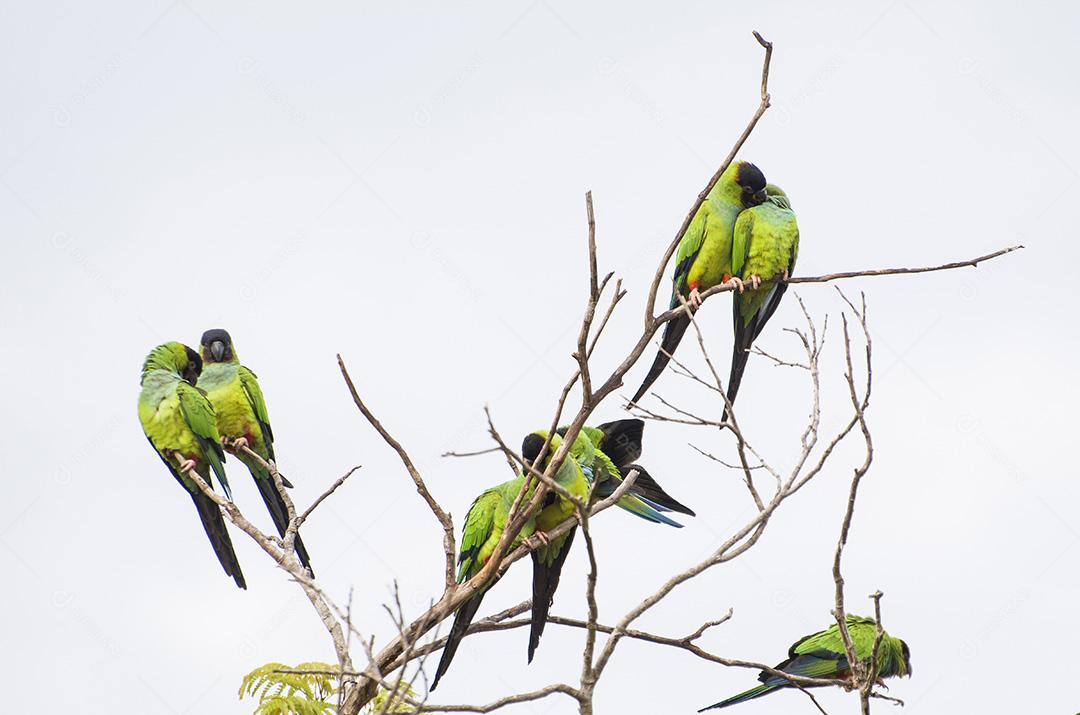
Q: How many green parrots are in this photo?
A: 8